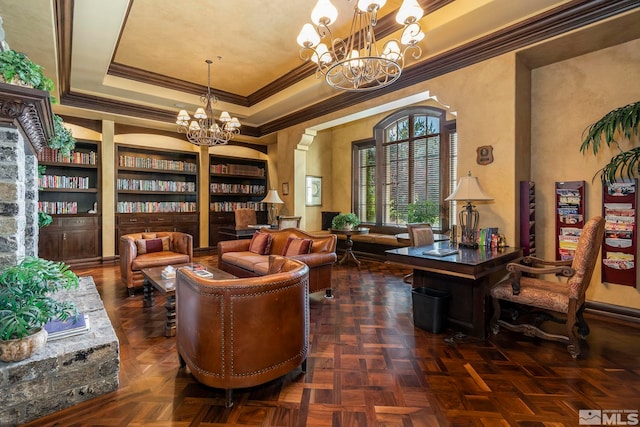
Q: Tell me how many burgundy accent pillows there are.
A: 3